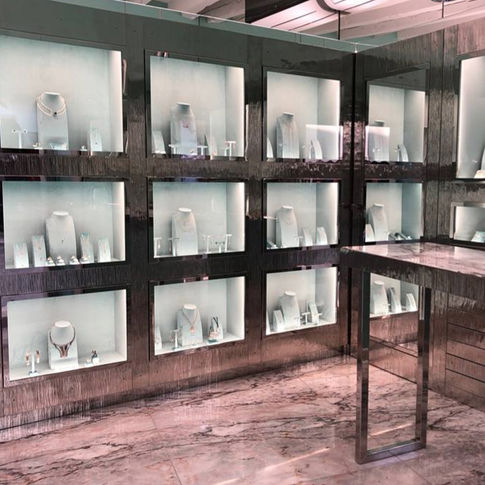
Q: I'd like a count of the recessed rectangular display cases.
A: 14